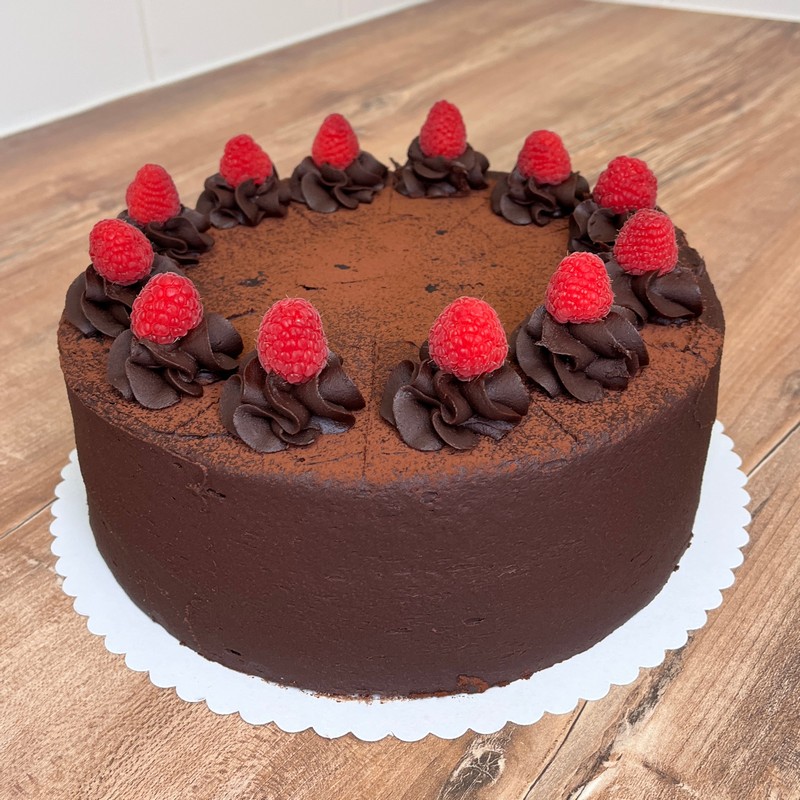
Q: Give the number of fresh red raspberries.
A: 12